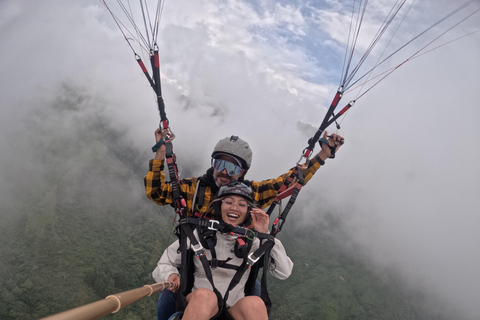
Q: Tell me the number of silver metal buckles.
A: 3